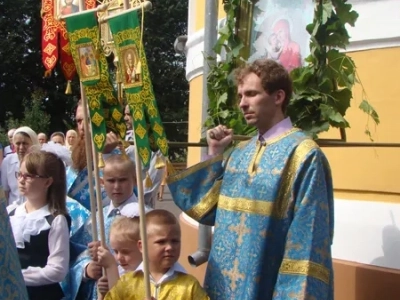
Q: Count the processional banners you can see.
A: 3